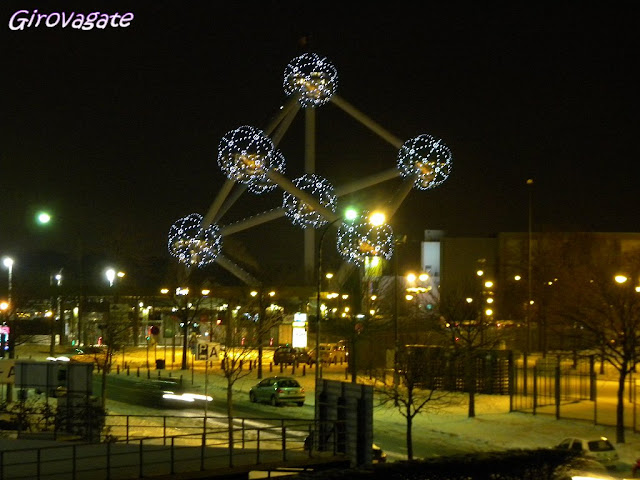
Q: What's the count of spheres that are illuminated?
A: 7